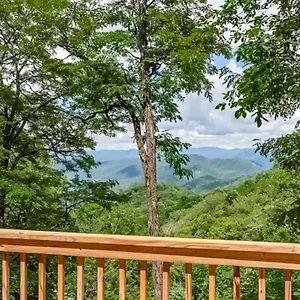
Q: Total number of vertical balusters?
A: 14